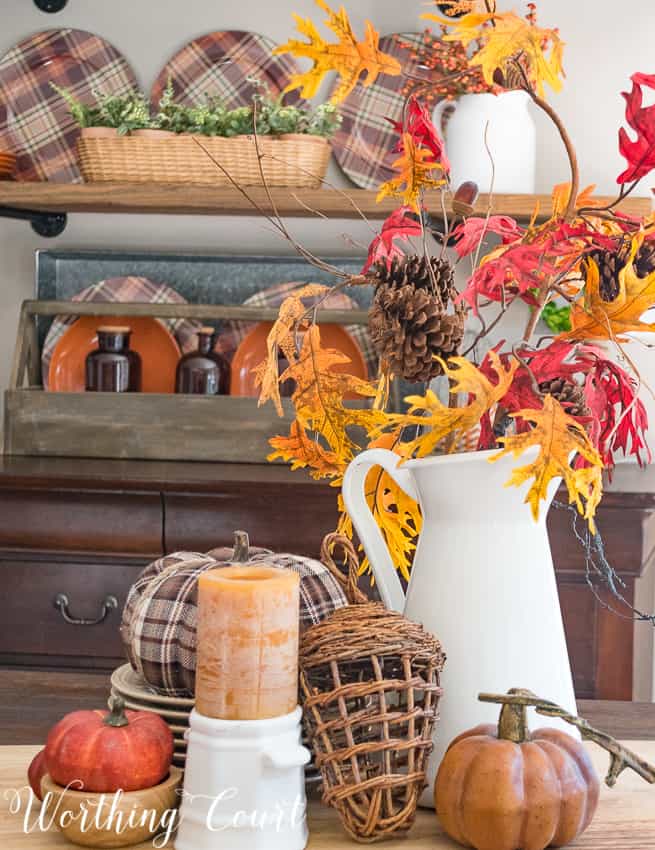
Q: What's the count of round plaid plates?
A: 5